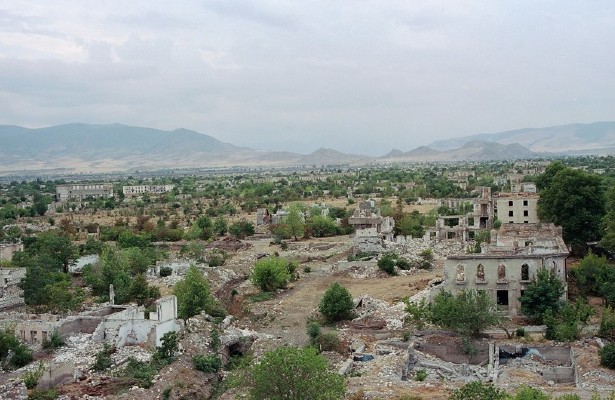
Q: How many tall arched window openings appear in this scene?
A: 4